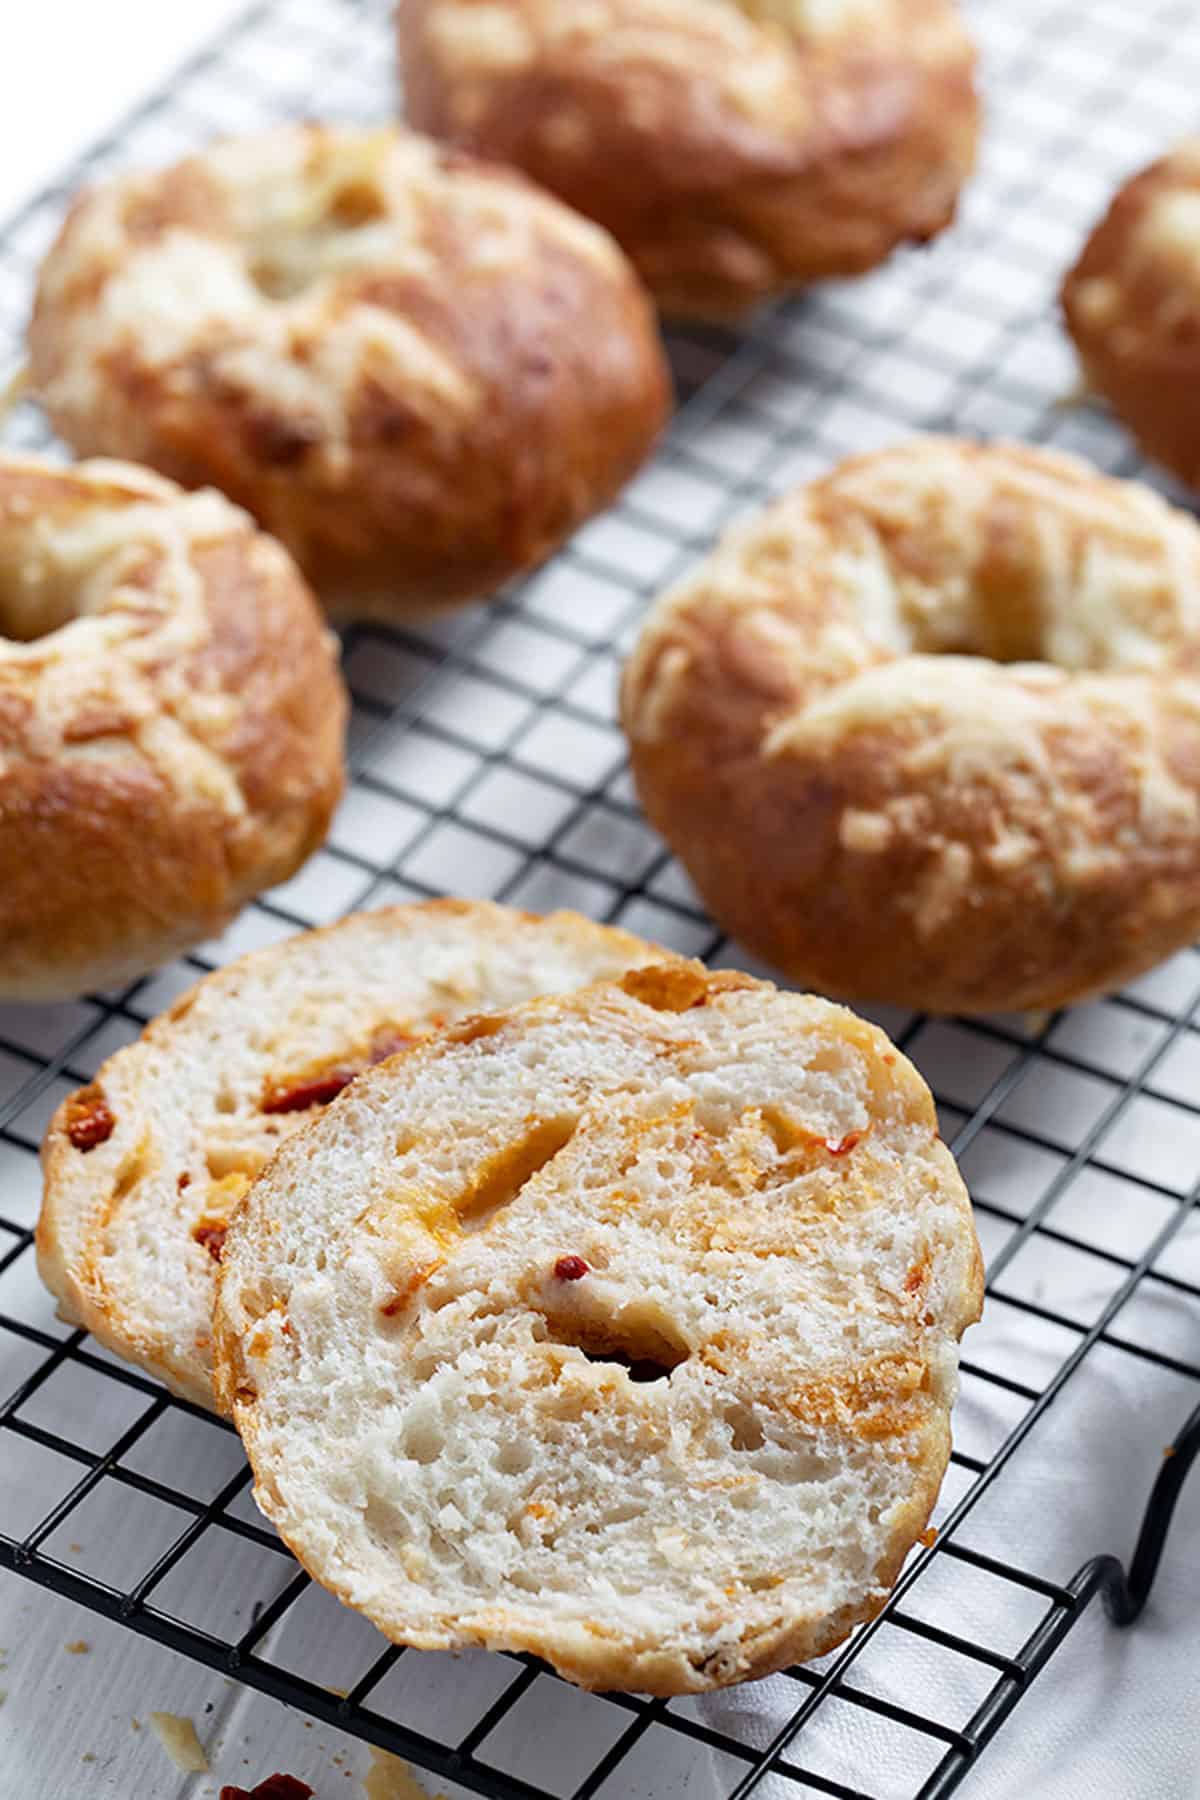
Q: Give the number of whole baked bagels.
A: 5